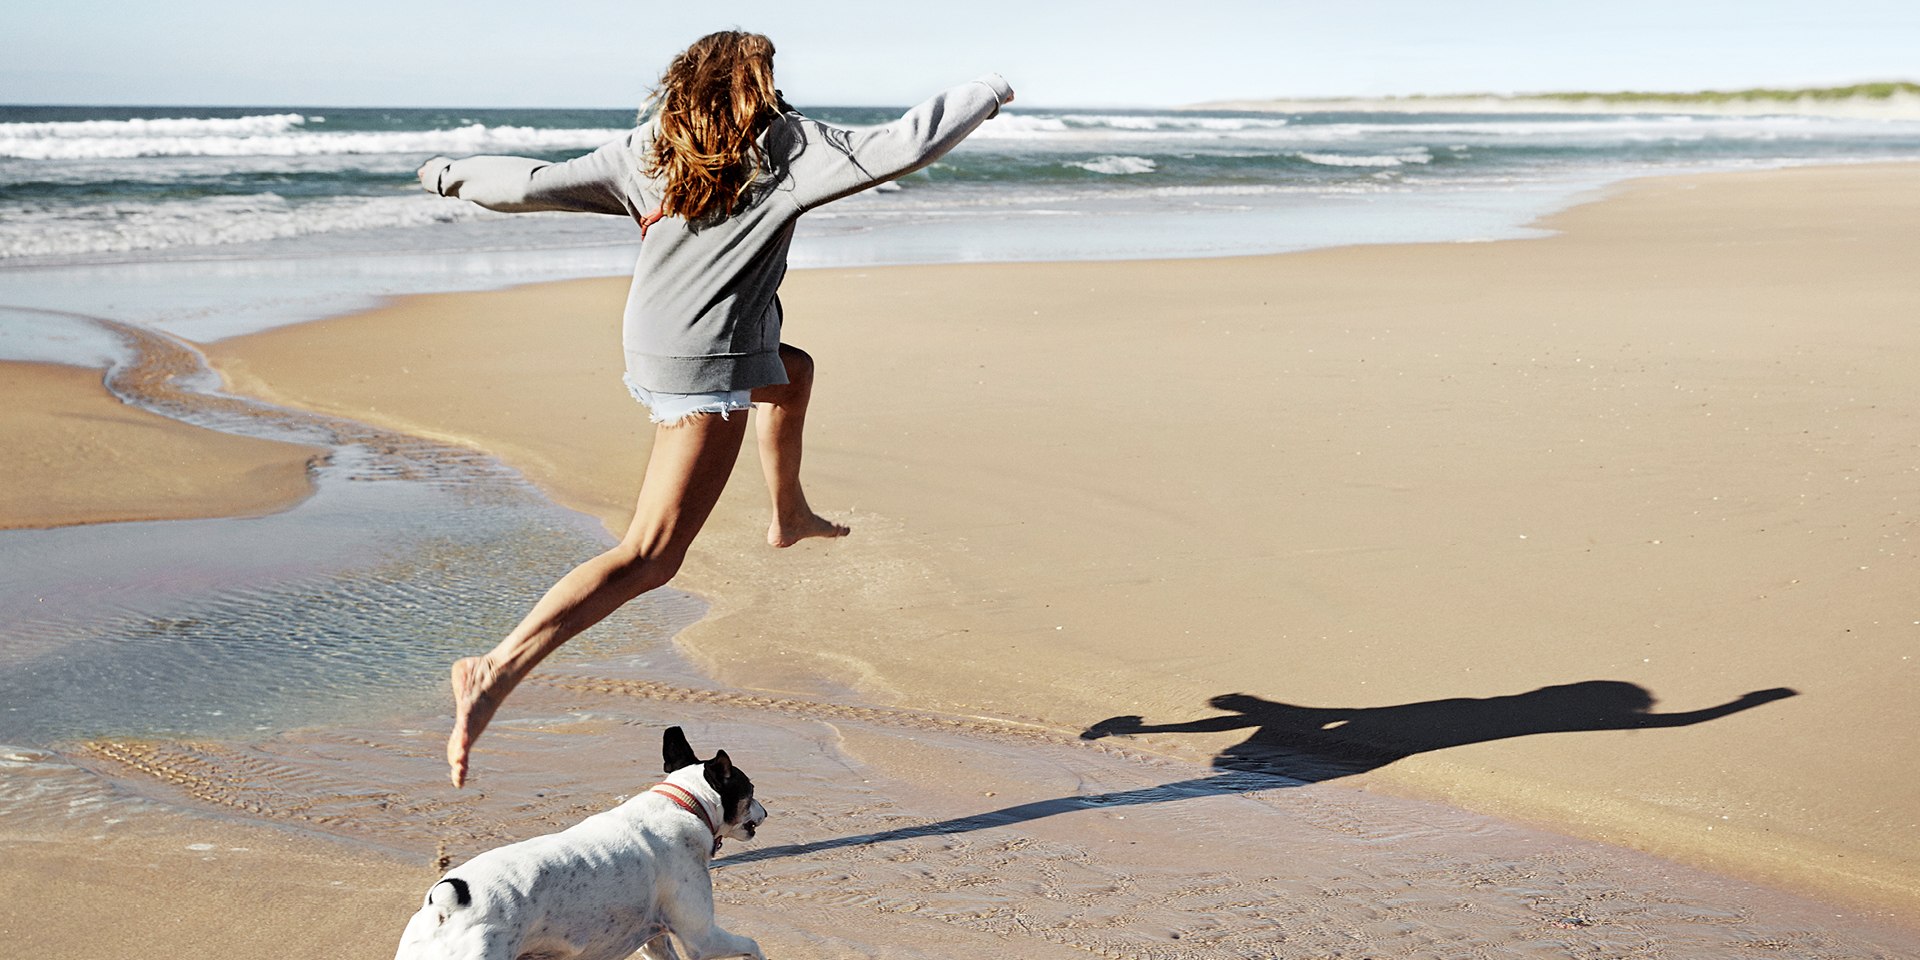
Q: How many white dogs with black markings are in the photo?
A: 1